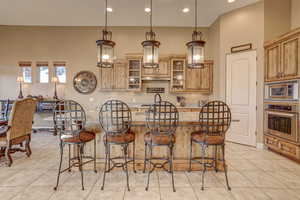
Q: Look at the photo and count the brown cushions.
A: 4